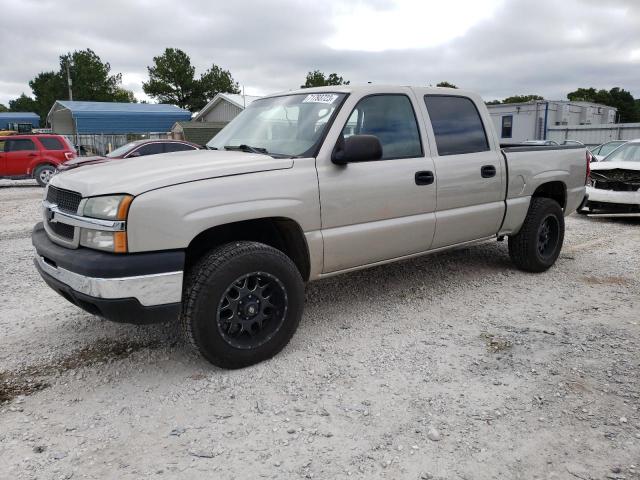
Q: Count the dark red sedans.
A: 1